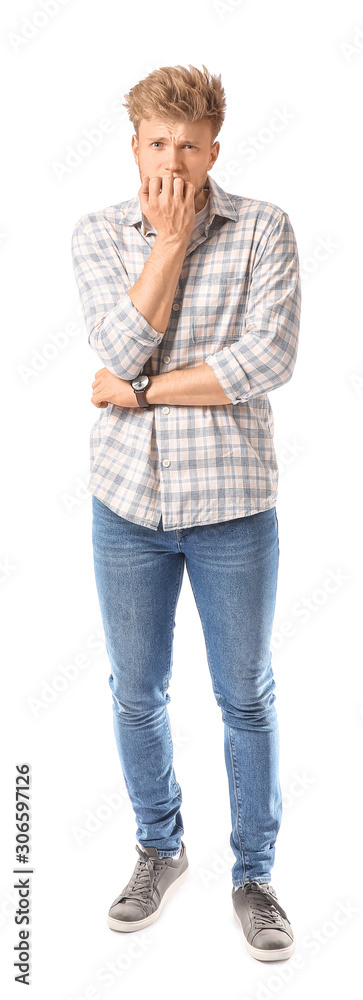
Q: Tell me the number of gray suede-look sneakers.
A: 2